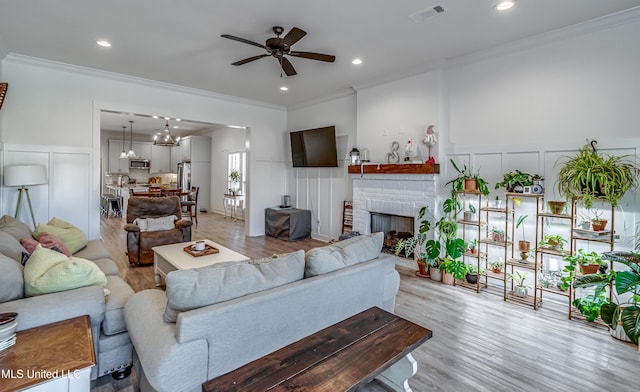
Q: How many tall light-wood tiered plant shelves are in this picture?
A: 3